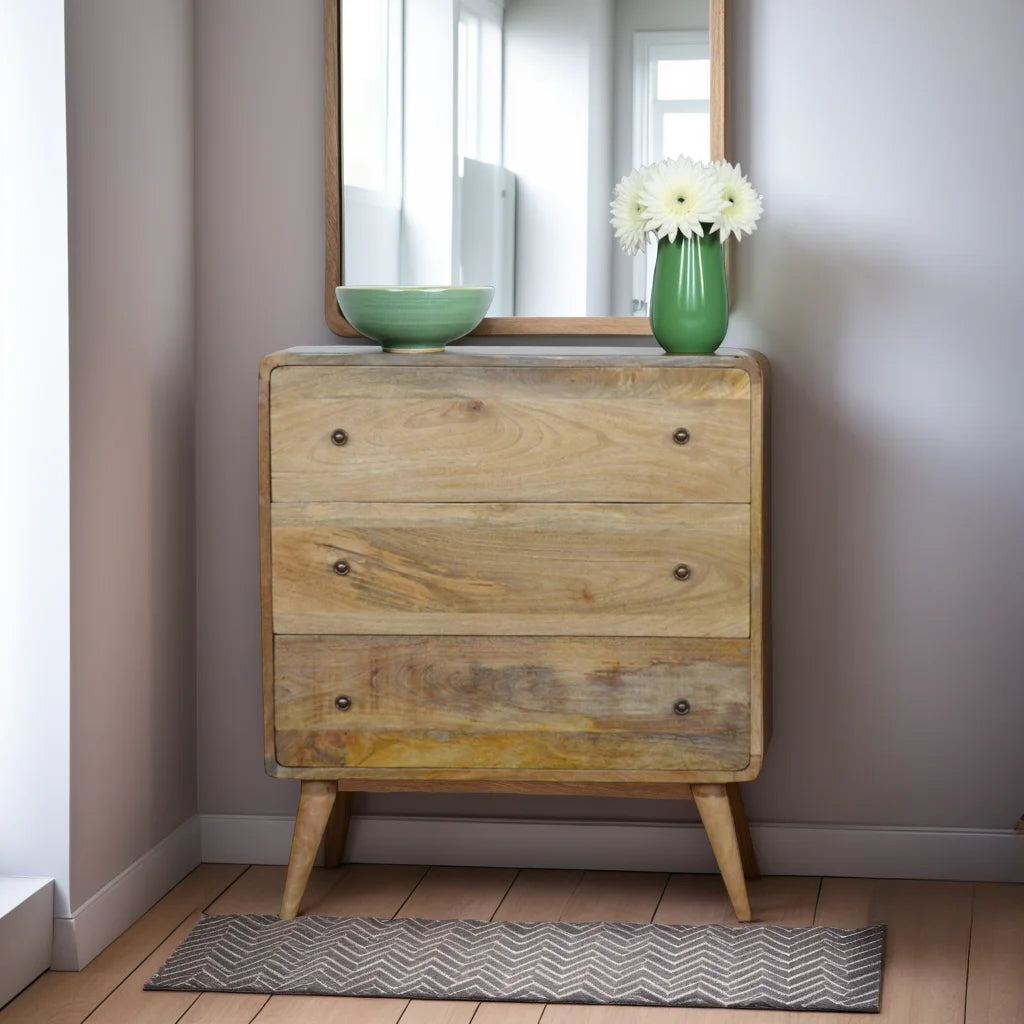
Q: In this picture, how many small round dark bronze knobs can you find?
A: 6